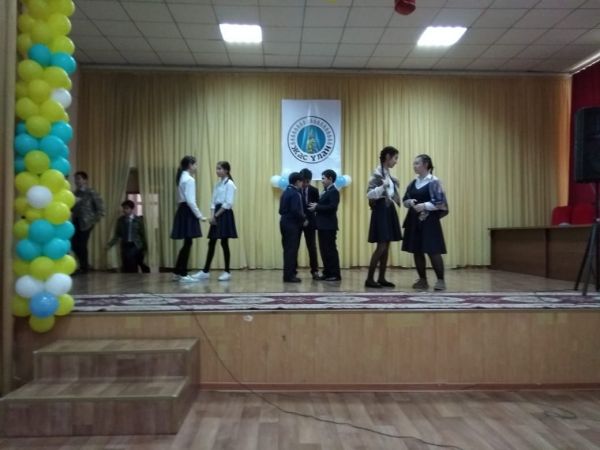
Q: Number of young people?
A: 9